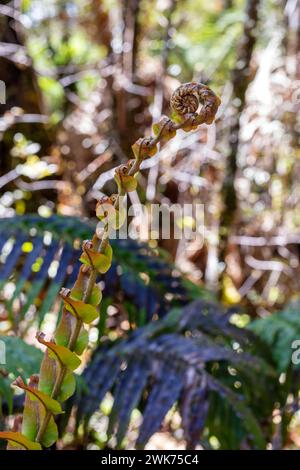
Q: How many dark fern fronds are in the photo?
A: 2